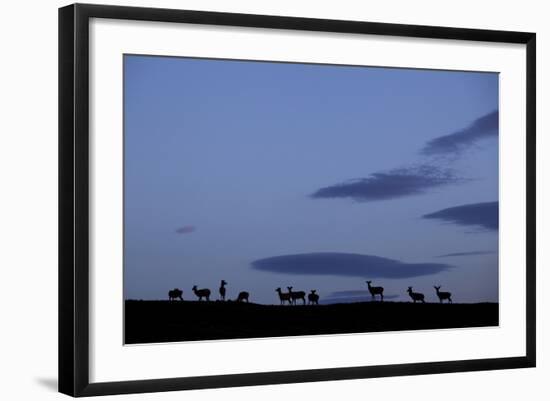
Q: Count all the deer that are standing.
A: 10